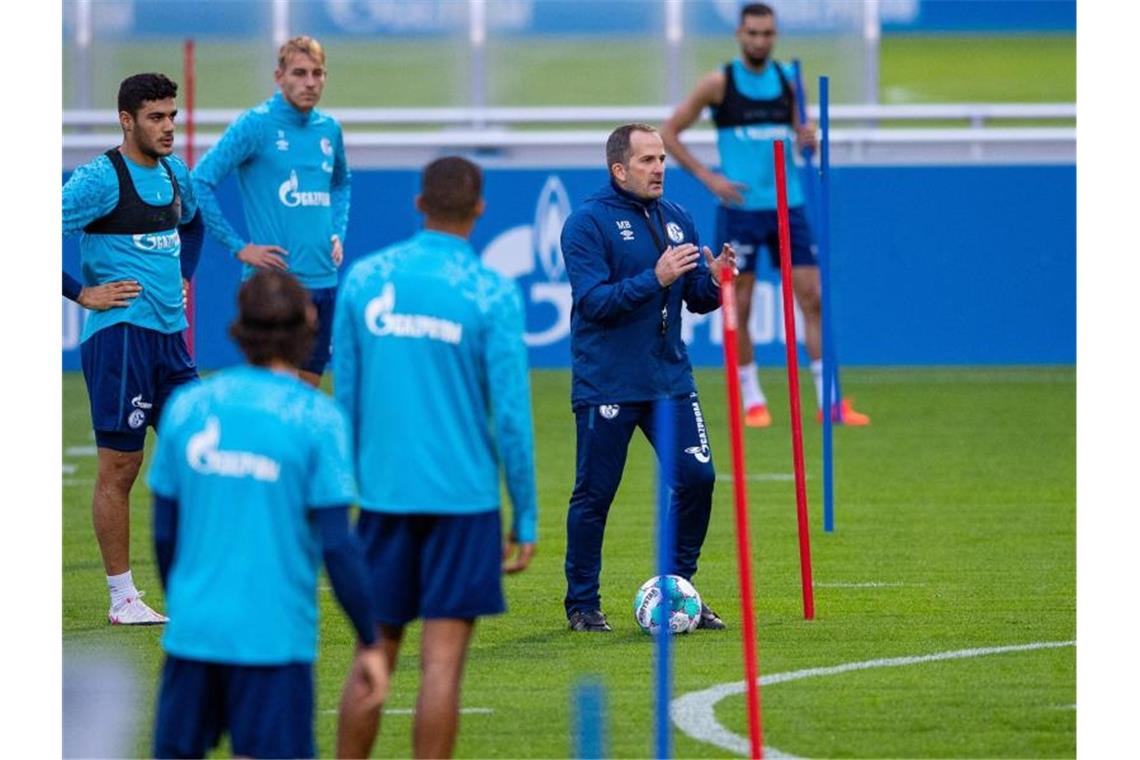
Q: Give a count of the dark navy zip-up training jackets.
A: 1